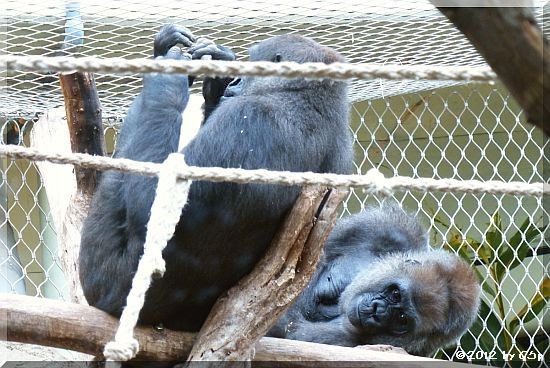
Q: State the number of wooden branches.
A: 4